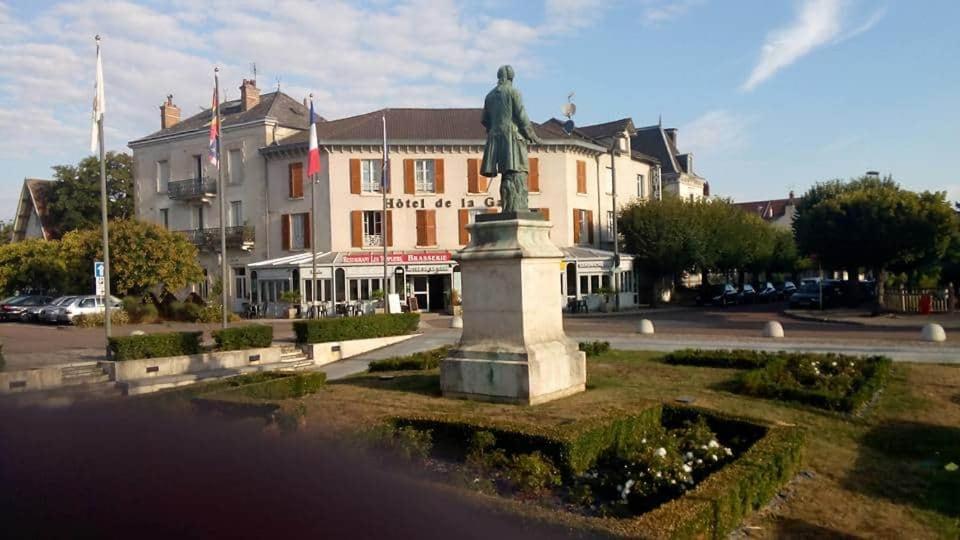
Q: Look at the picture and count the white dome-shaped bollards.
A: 4